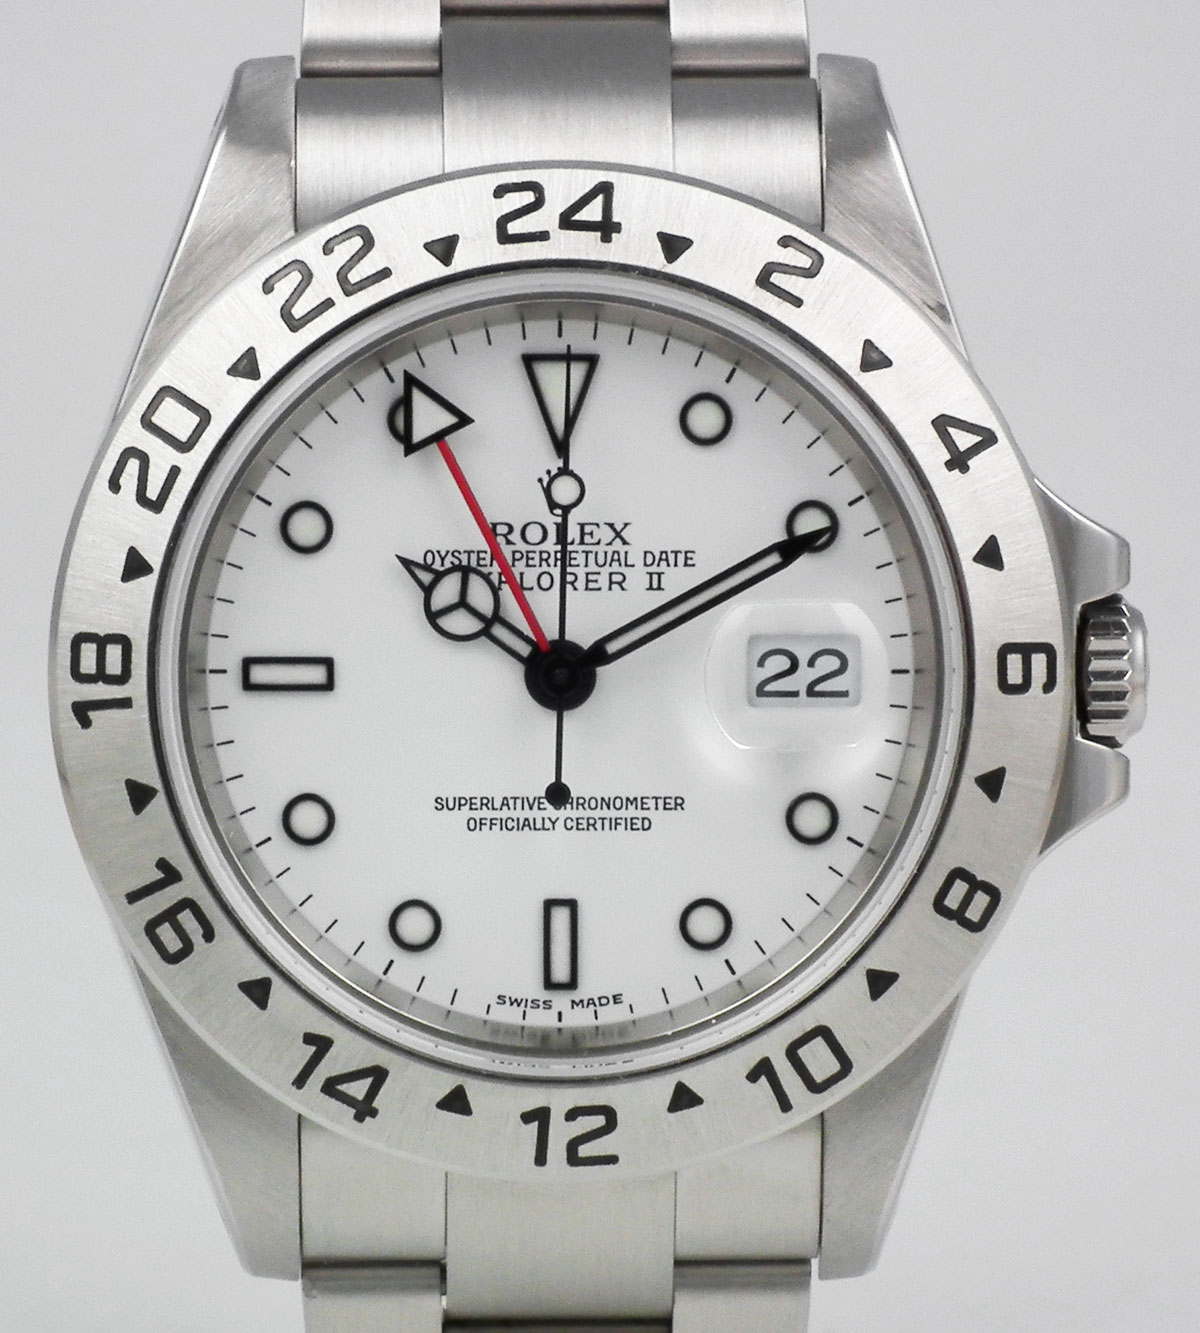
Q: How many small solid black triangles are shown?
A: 12